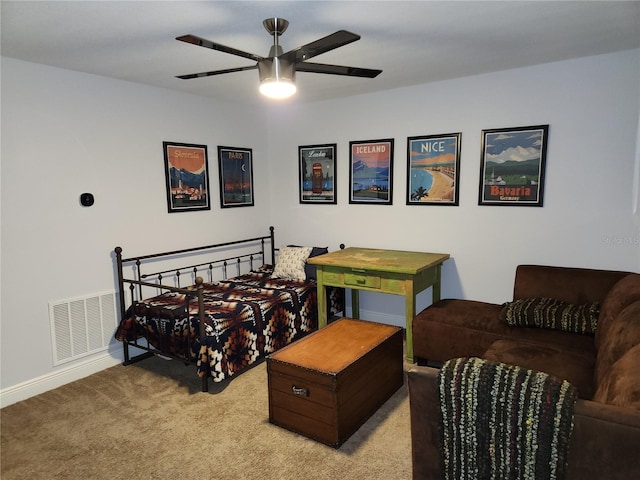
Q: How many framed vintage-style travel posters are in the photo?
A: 6